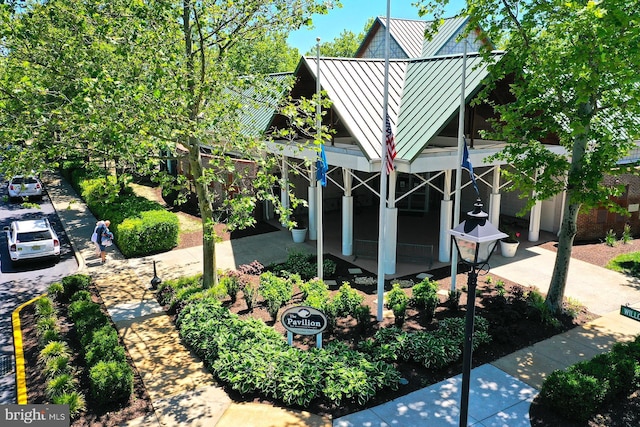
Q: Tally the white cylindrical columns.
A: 7